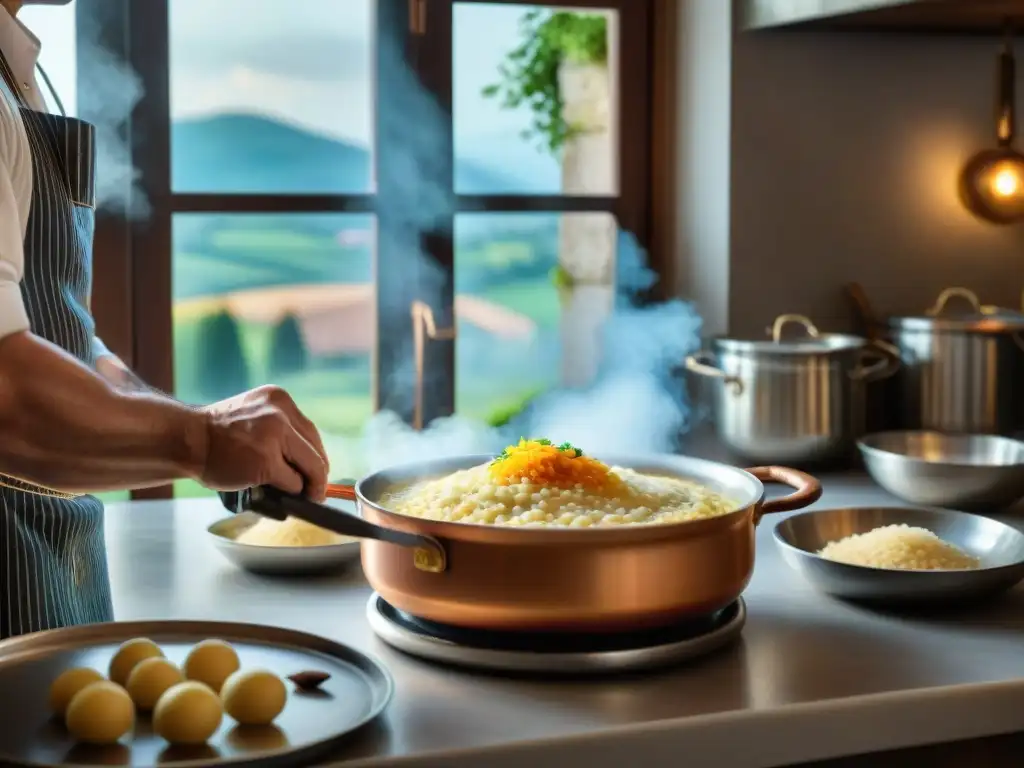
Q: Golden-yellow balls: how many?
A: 7